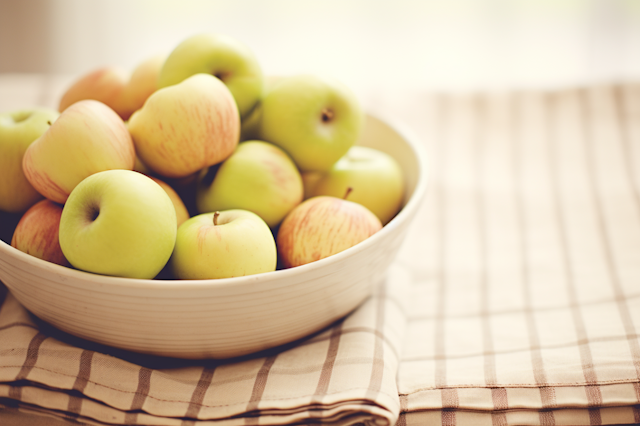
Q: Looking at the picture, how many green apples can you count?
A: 7